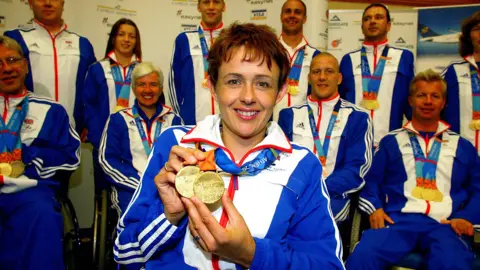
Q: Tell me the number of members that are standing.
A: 6